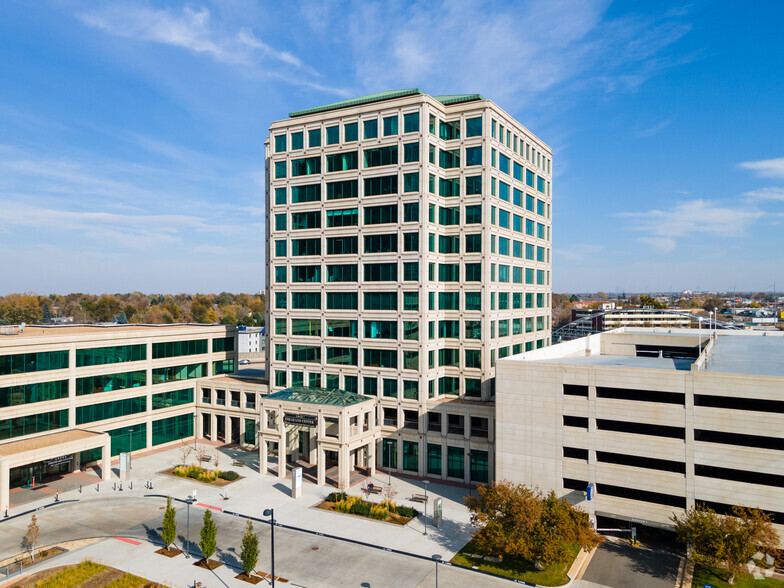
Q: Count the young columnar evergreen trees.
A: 3